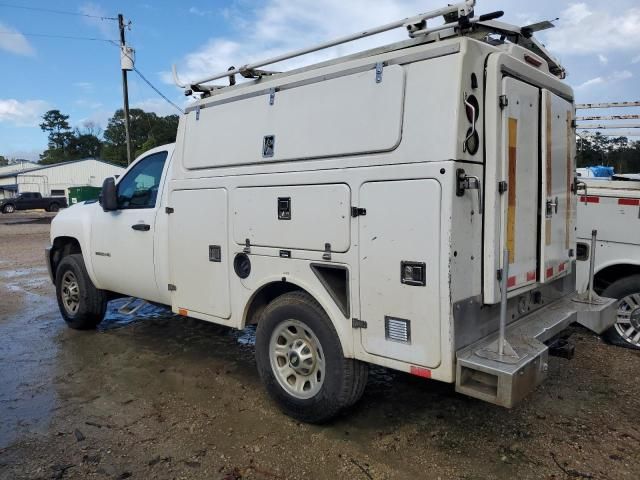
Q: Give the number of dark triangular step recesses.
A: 1